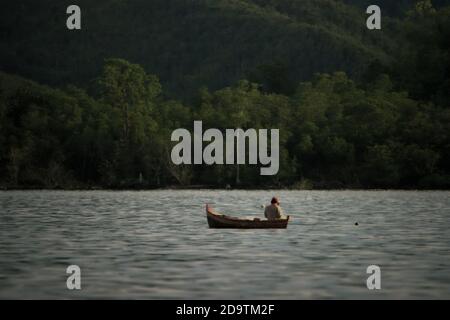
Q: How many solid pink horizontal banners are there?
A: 0